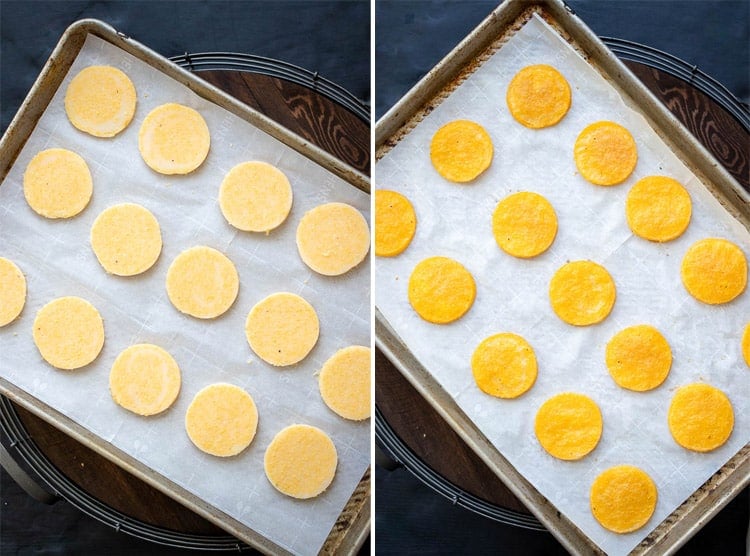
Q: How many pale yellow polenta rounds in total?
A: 14